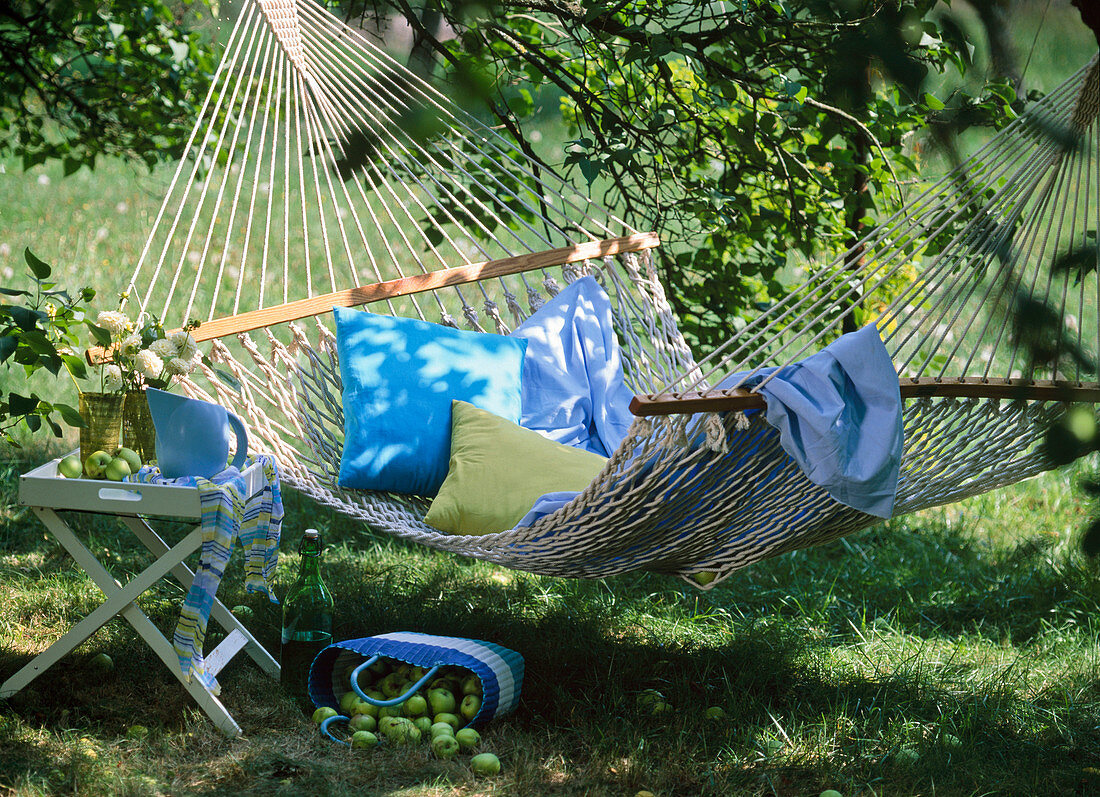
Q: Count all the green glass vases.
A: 2